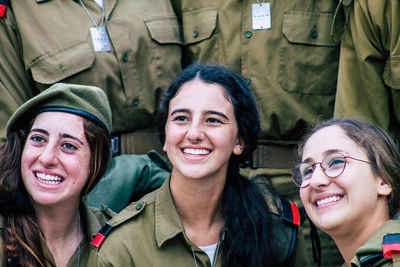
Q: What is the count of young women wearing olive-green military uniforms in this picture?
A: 3